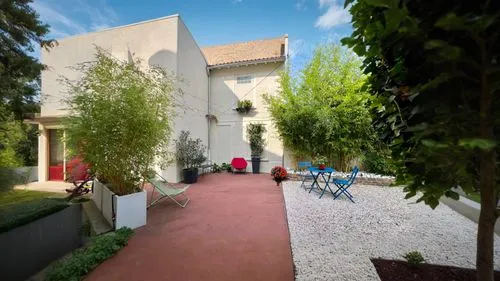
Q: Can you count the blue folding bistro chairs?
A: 2